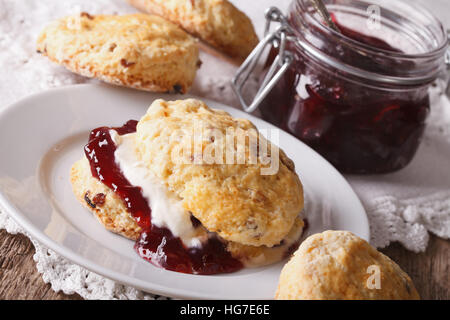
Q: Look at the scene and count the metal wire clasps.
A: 1